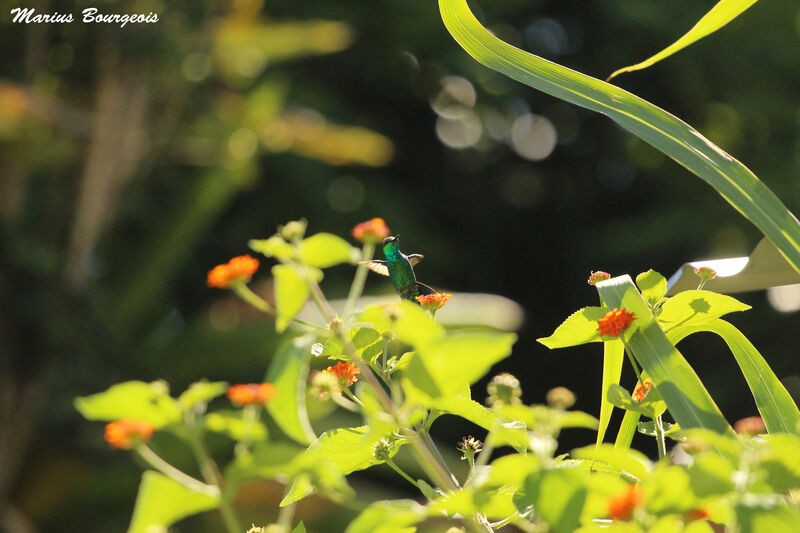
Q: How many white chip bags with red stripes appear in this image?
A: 0